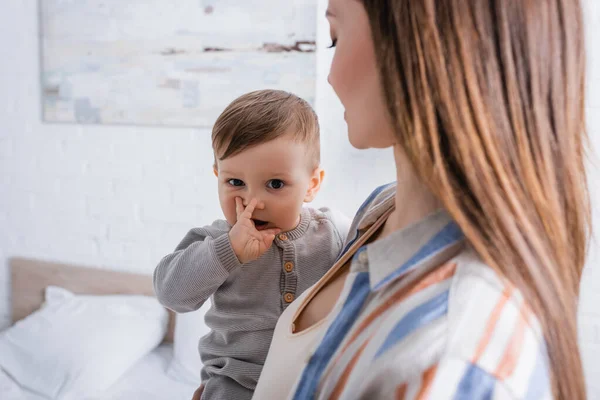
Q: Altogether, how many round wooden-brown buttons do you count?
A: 3